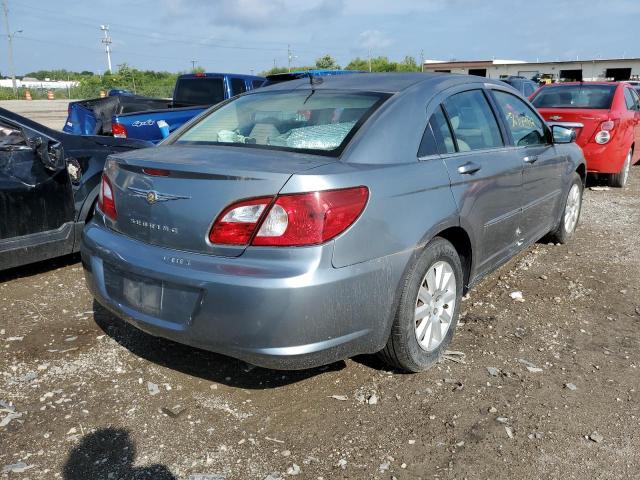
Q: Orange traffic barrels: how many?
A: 3